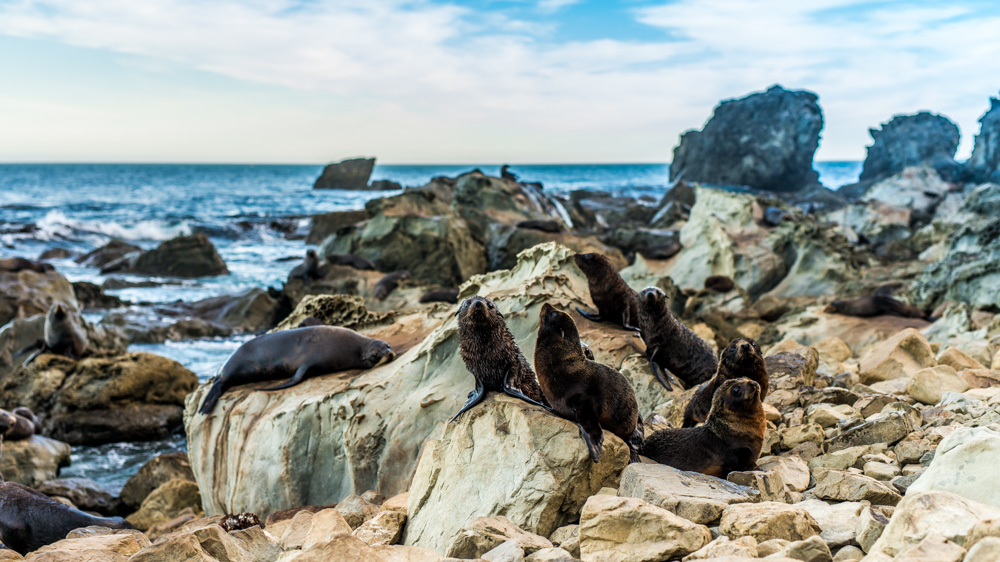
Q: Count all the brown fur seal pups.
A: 6